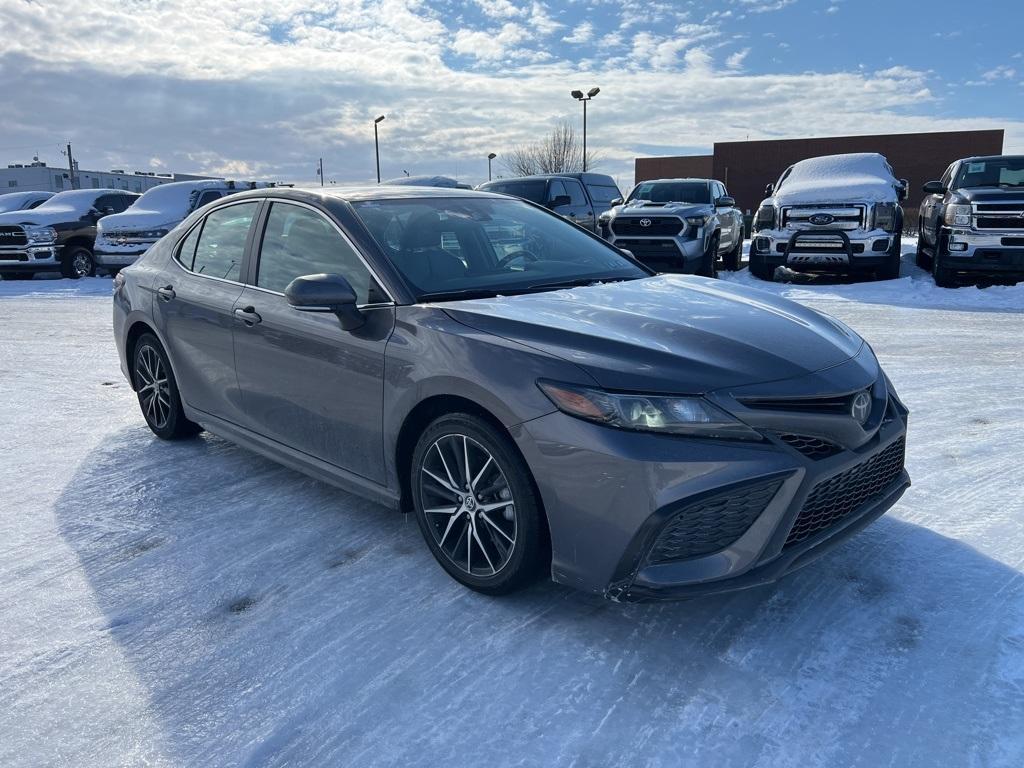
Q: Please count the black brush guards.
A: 1